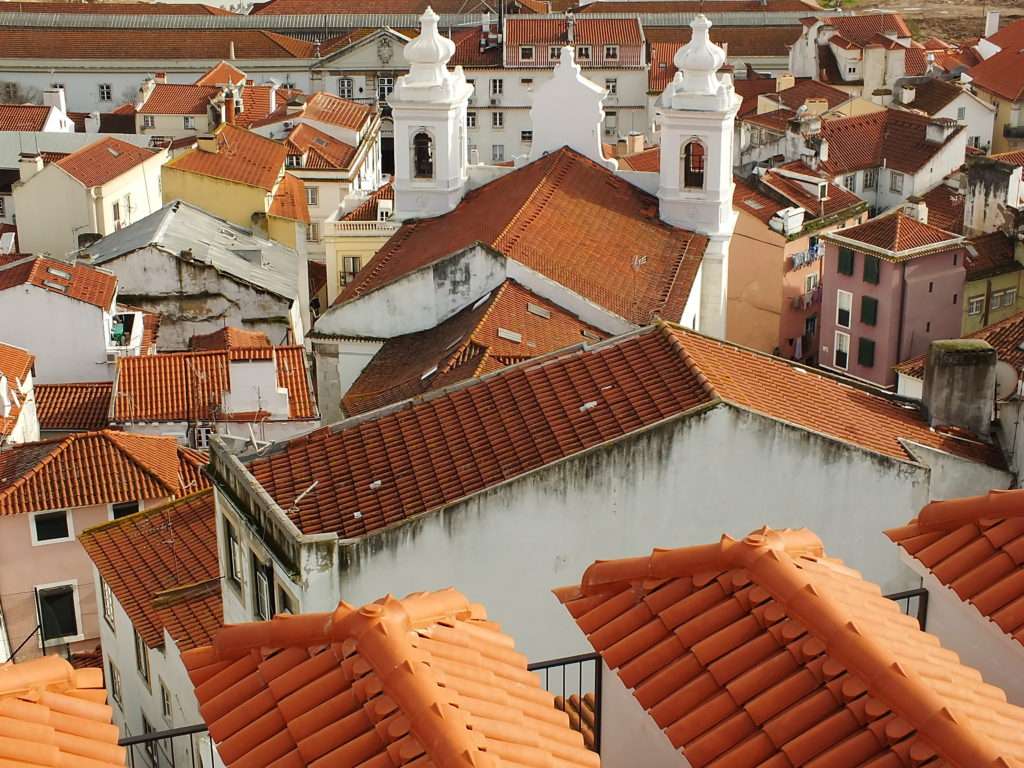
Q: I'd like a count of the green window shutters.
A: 4